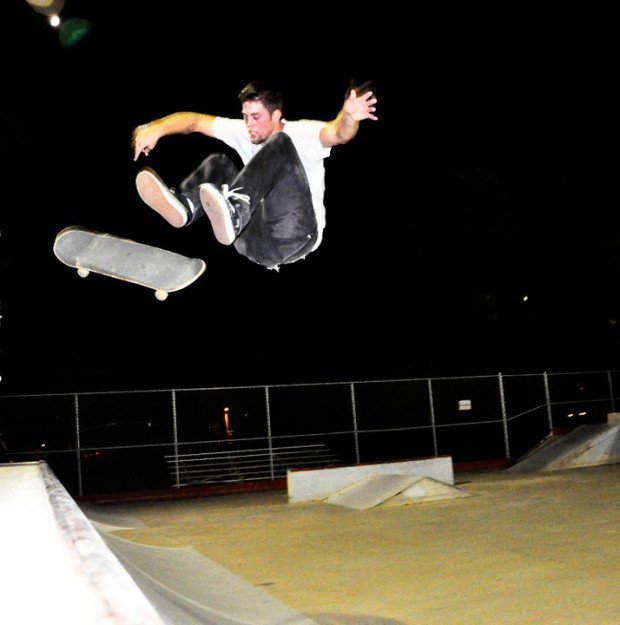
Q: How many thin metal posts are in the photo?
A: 8